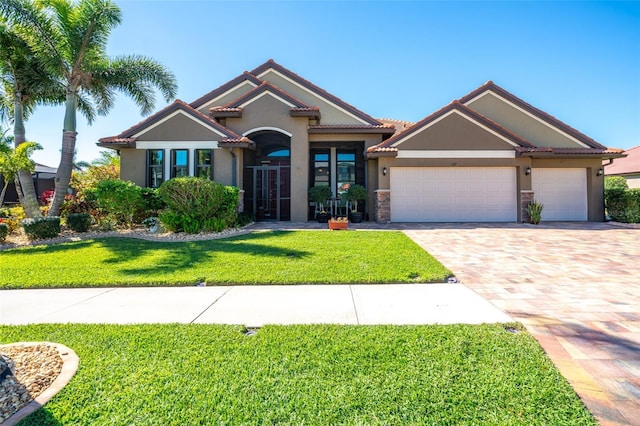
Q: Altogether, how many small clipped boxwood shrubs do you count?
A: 3